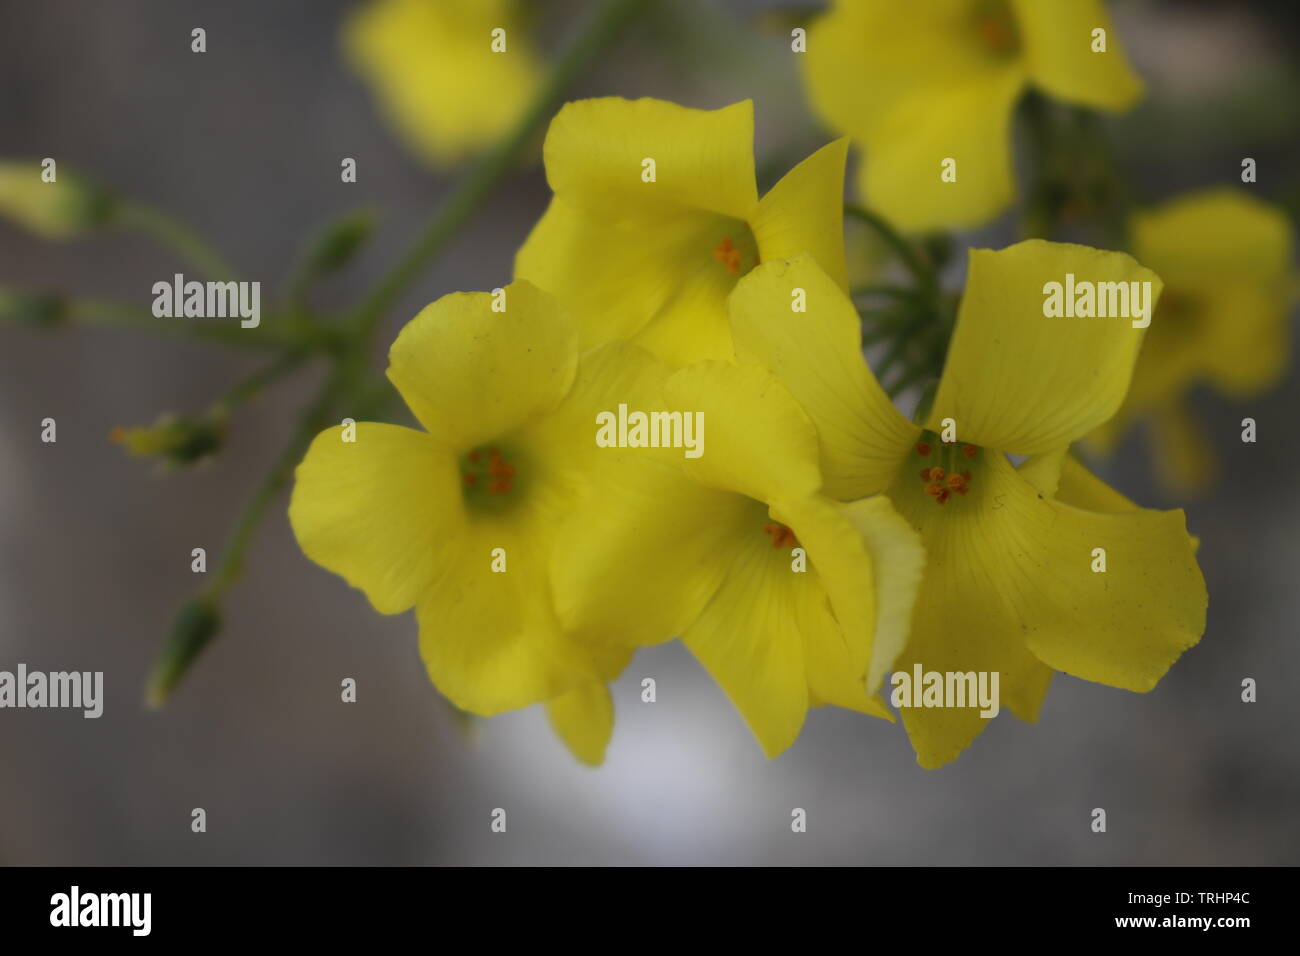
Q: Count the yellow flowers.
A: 7